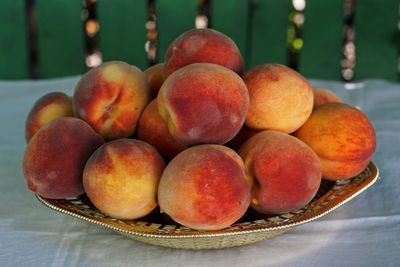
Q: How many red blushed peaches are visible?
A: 13